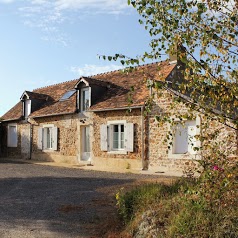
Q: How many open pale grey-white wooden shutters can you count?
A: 4